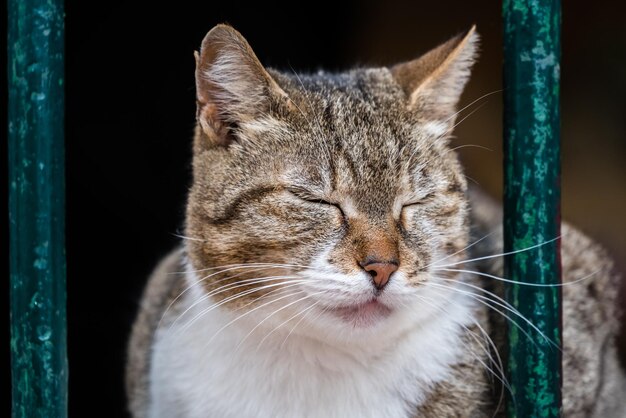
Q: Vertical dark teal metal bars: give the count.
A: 2